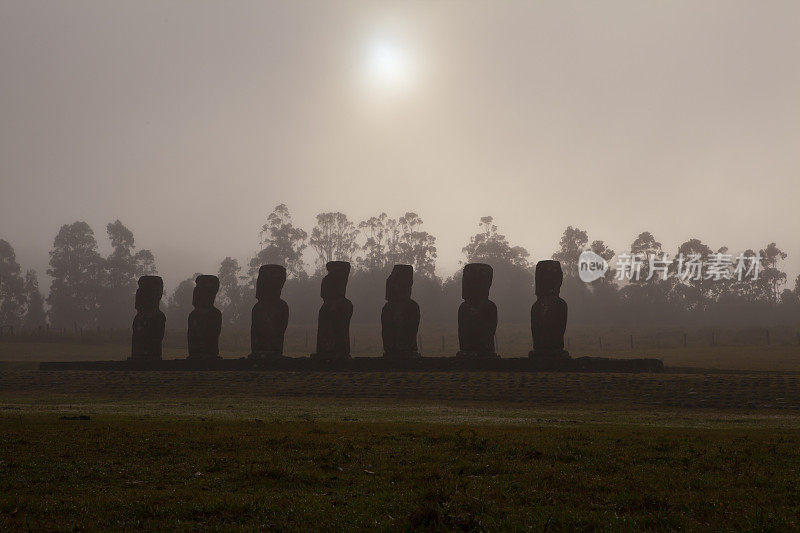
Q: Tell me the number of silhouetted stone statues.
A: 7